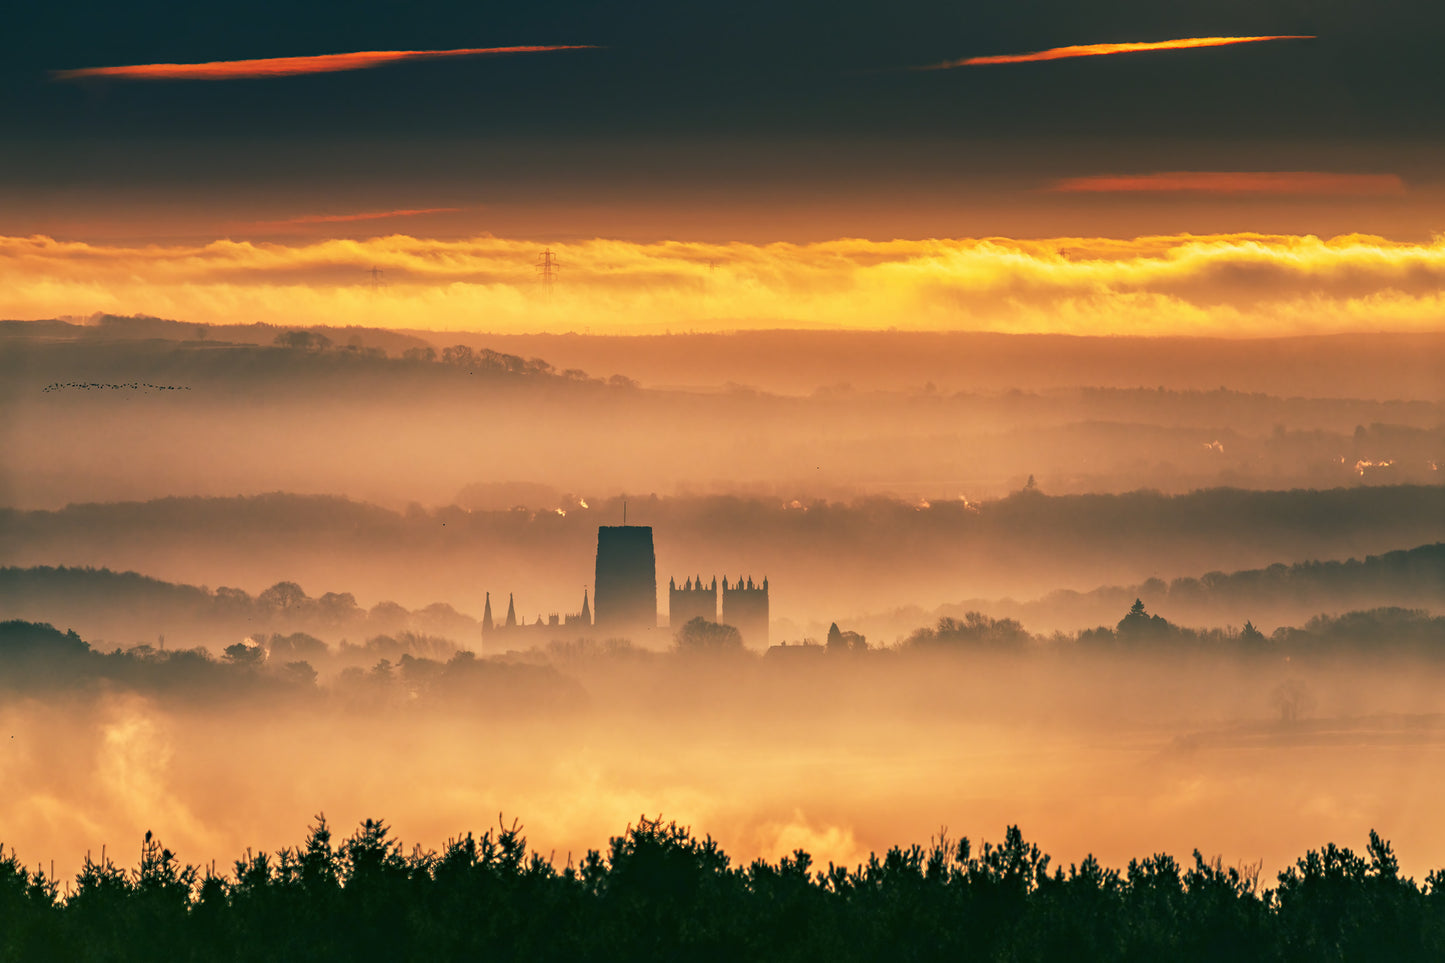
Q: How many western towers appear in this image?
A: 2